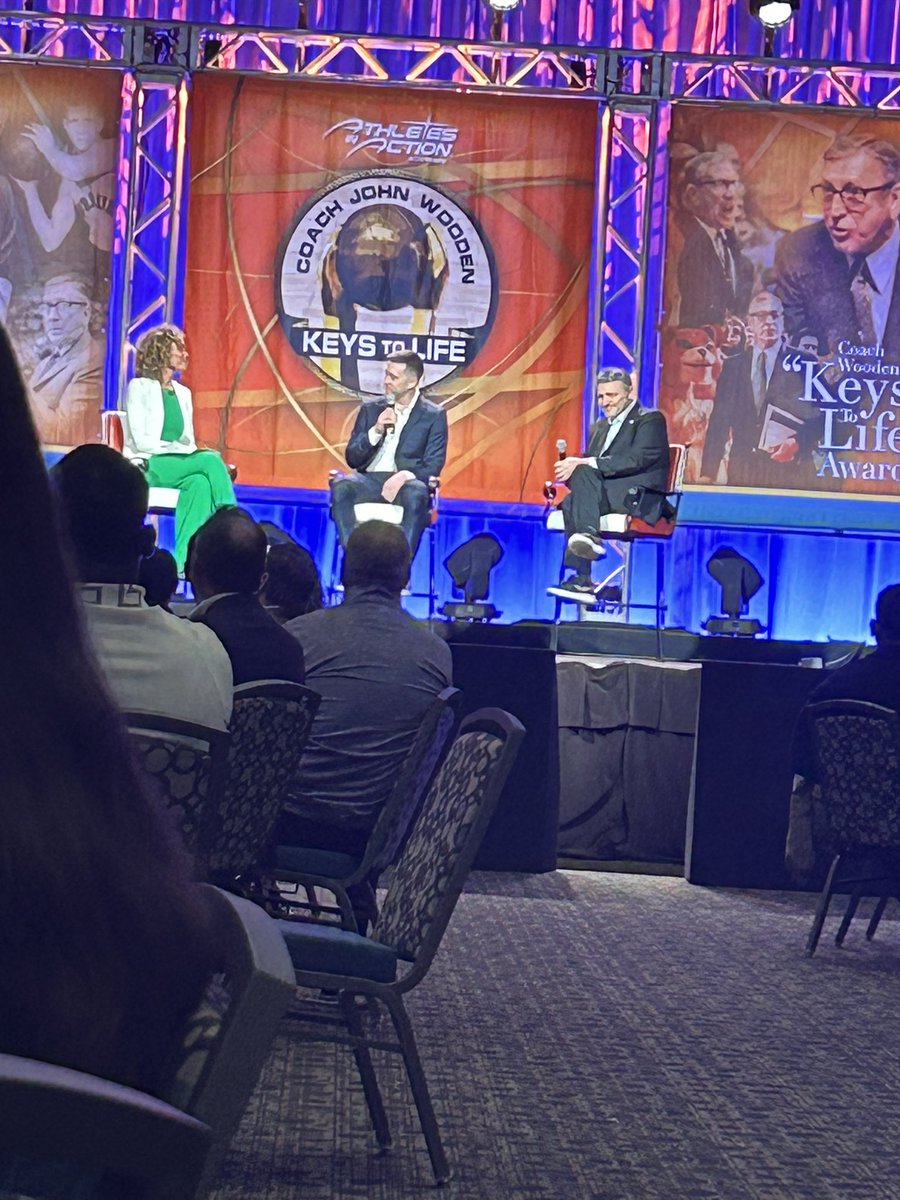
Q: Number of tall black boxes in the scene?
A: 2